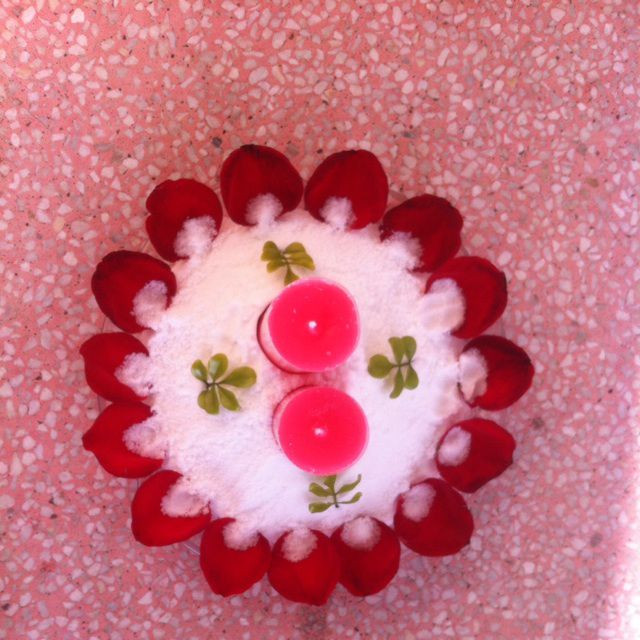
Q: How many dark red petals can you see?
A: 15